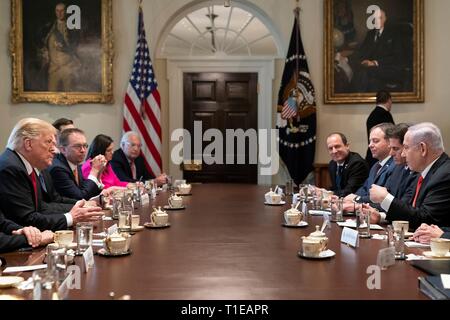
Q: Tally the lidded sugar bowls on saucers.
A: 7